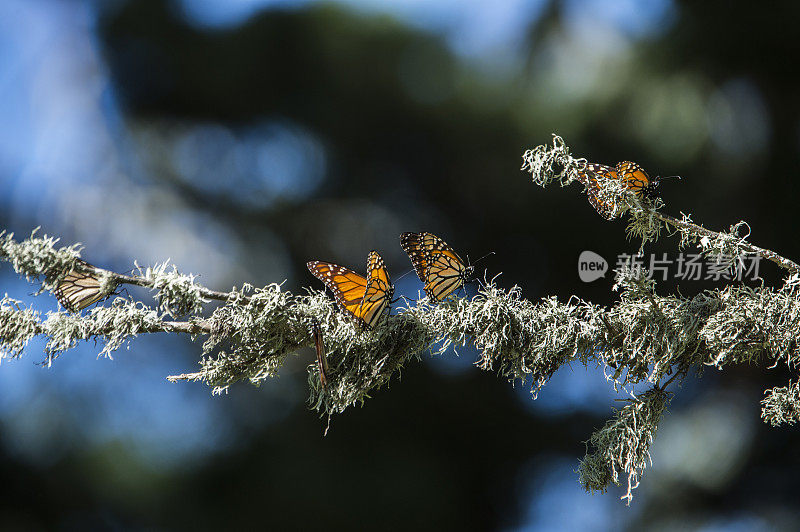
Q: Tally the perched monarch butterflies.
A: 4